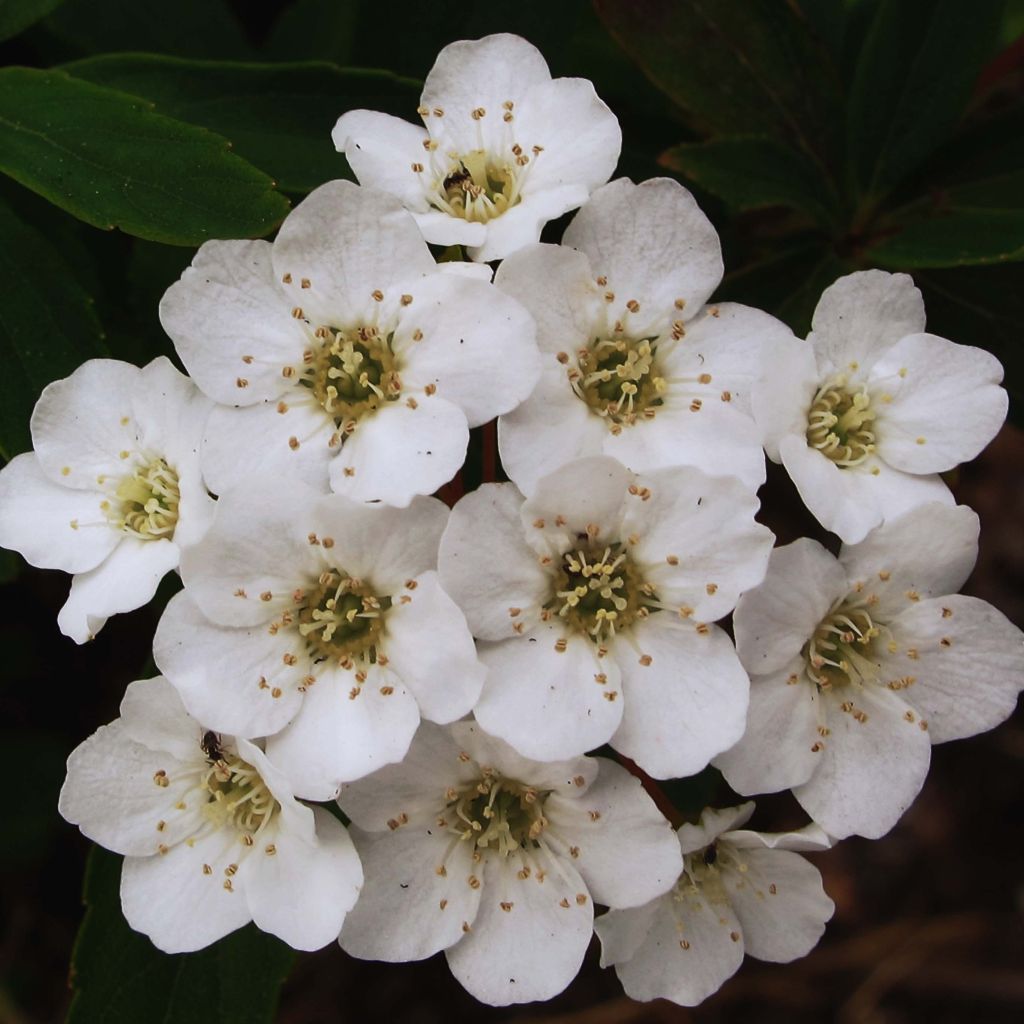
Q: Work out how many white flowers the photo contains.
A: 11